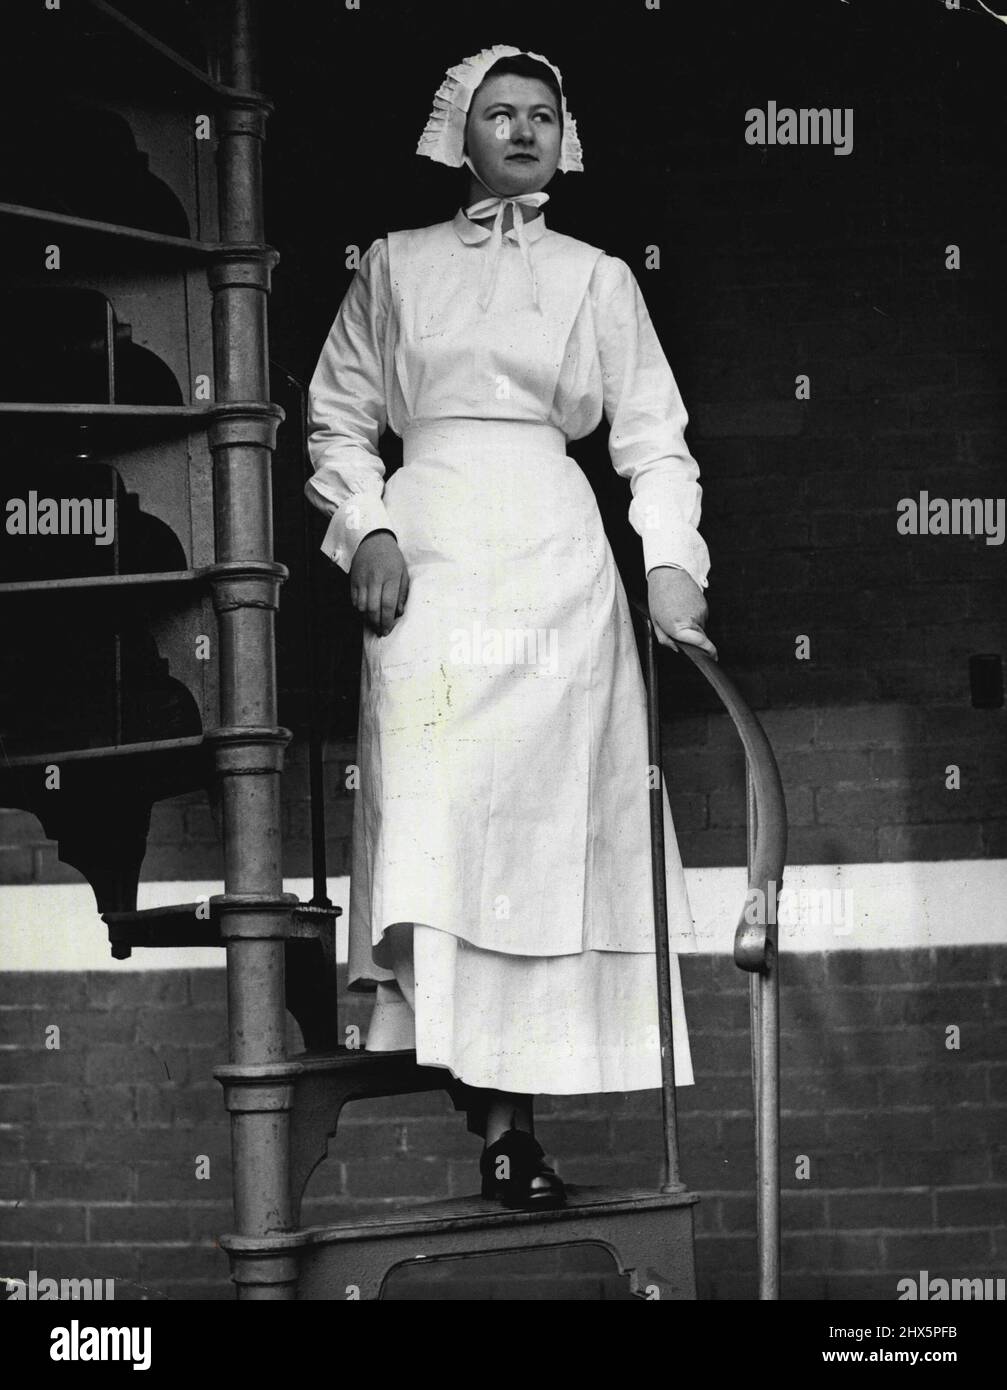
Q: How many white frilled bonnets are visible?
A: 1